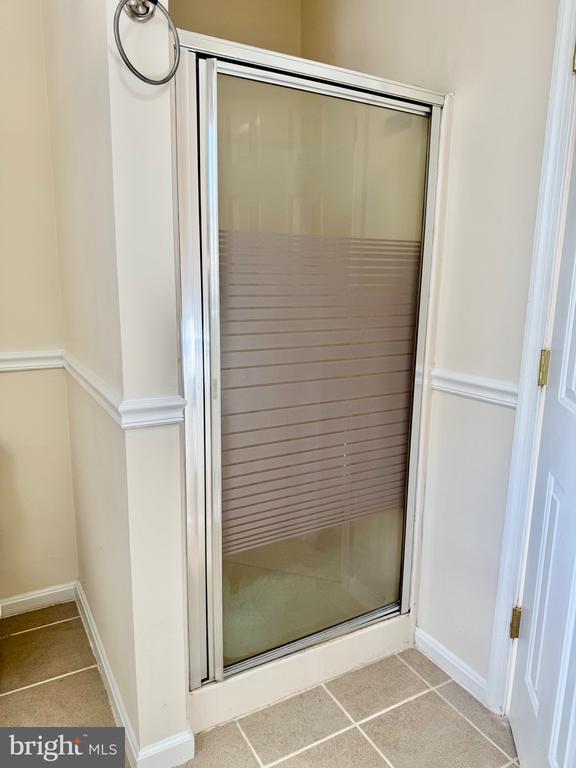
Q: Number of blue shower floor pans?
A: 0